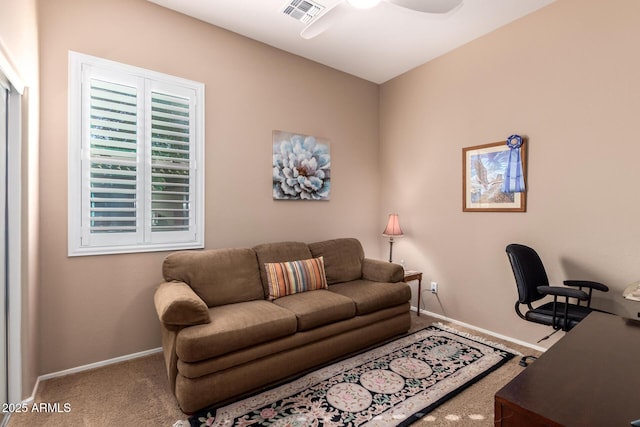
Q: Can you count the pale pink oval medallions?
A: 3